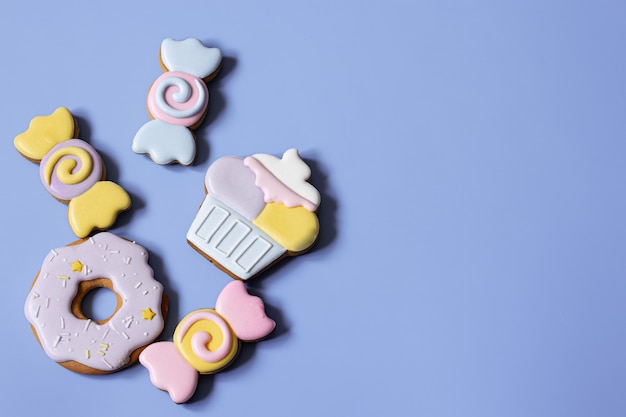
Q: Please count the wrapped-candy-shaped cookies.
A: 3